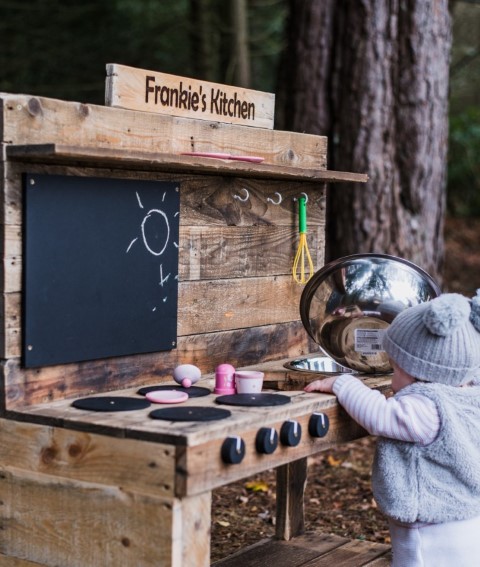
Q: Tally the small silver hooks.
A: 3